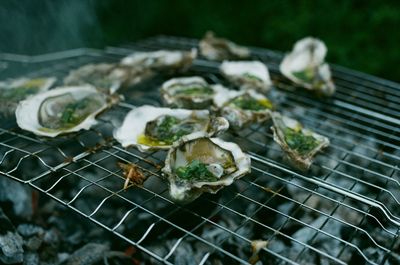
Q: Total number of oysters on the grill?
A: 12